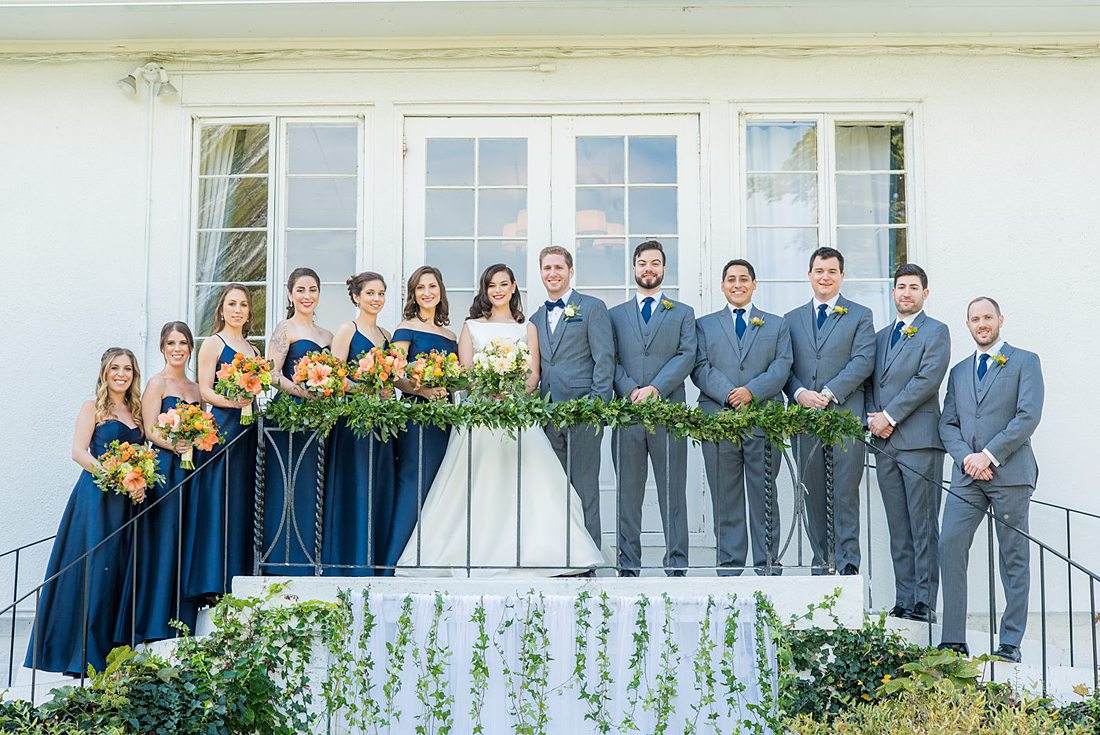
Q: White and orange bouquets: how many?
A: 7